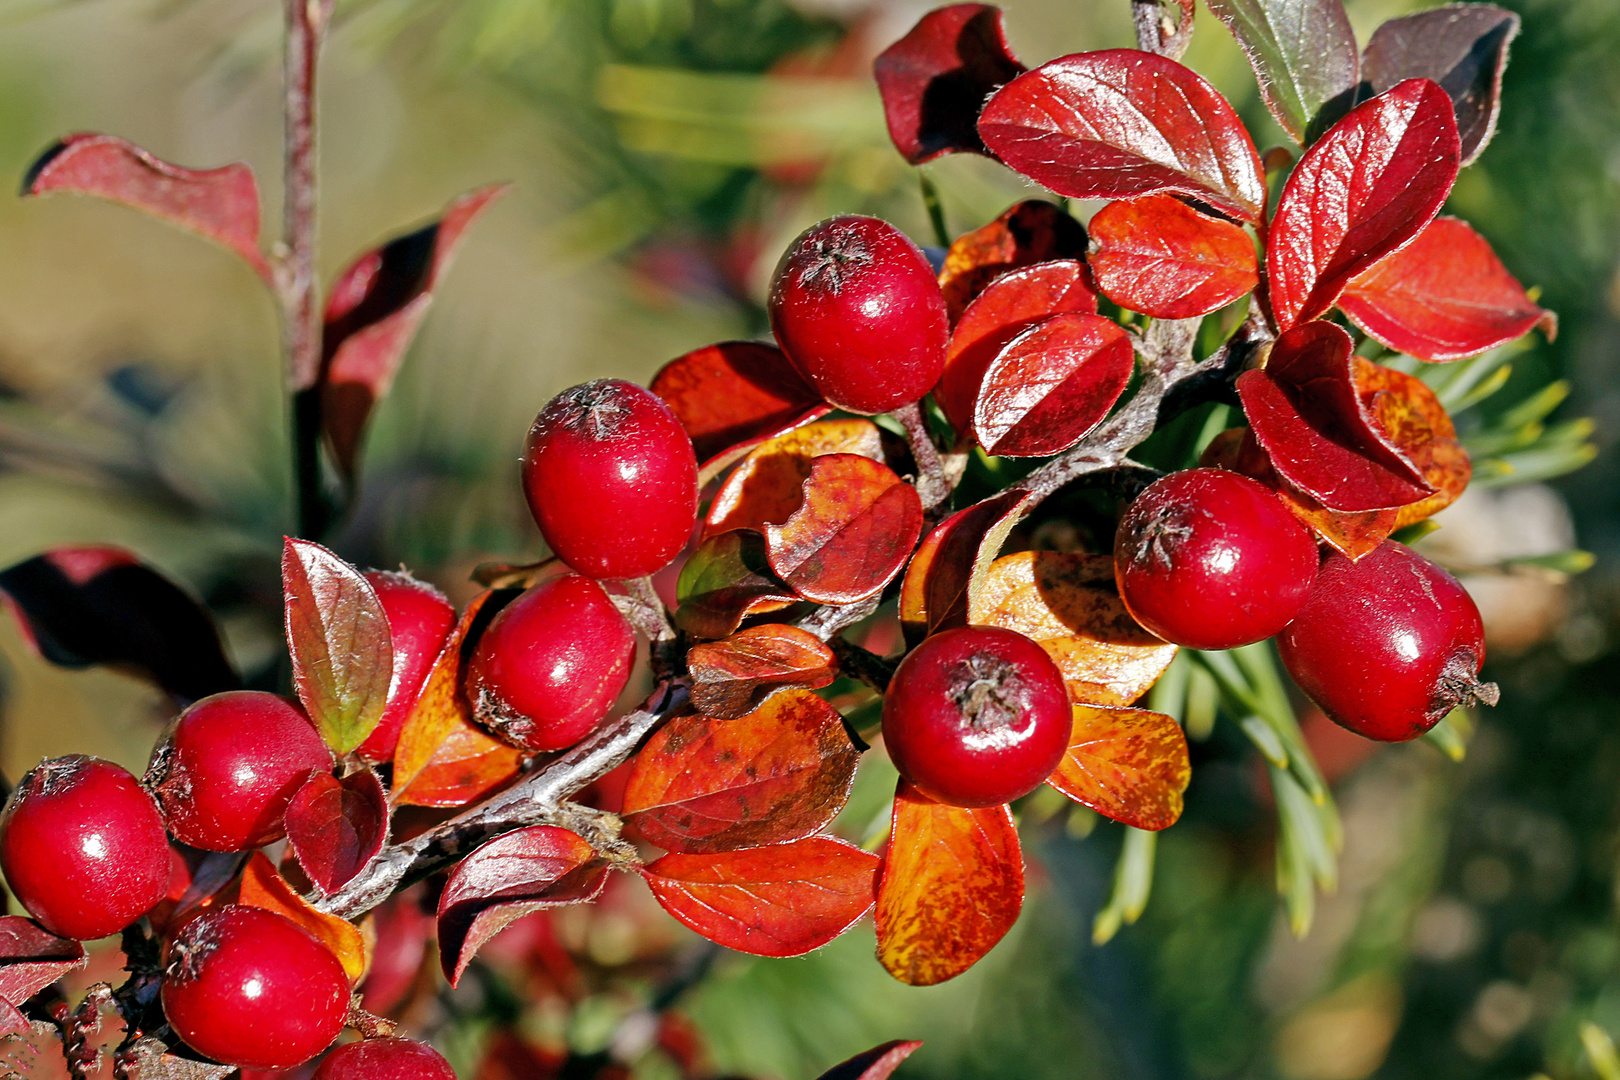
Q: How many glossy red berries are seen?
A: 11